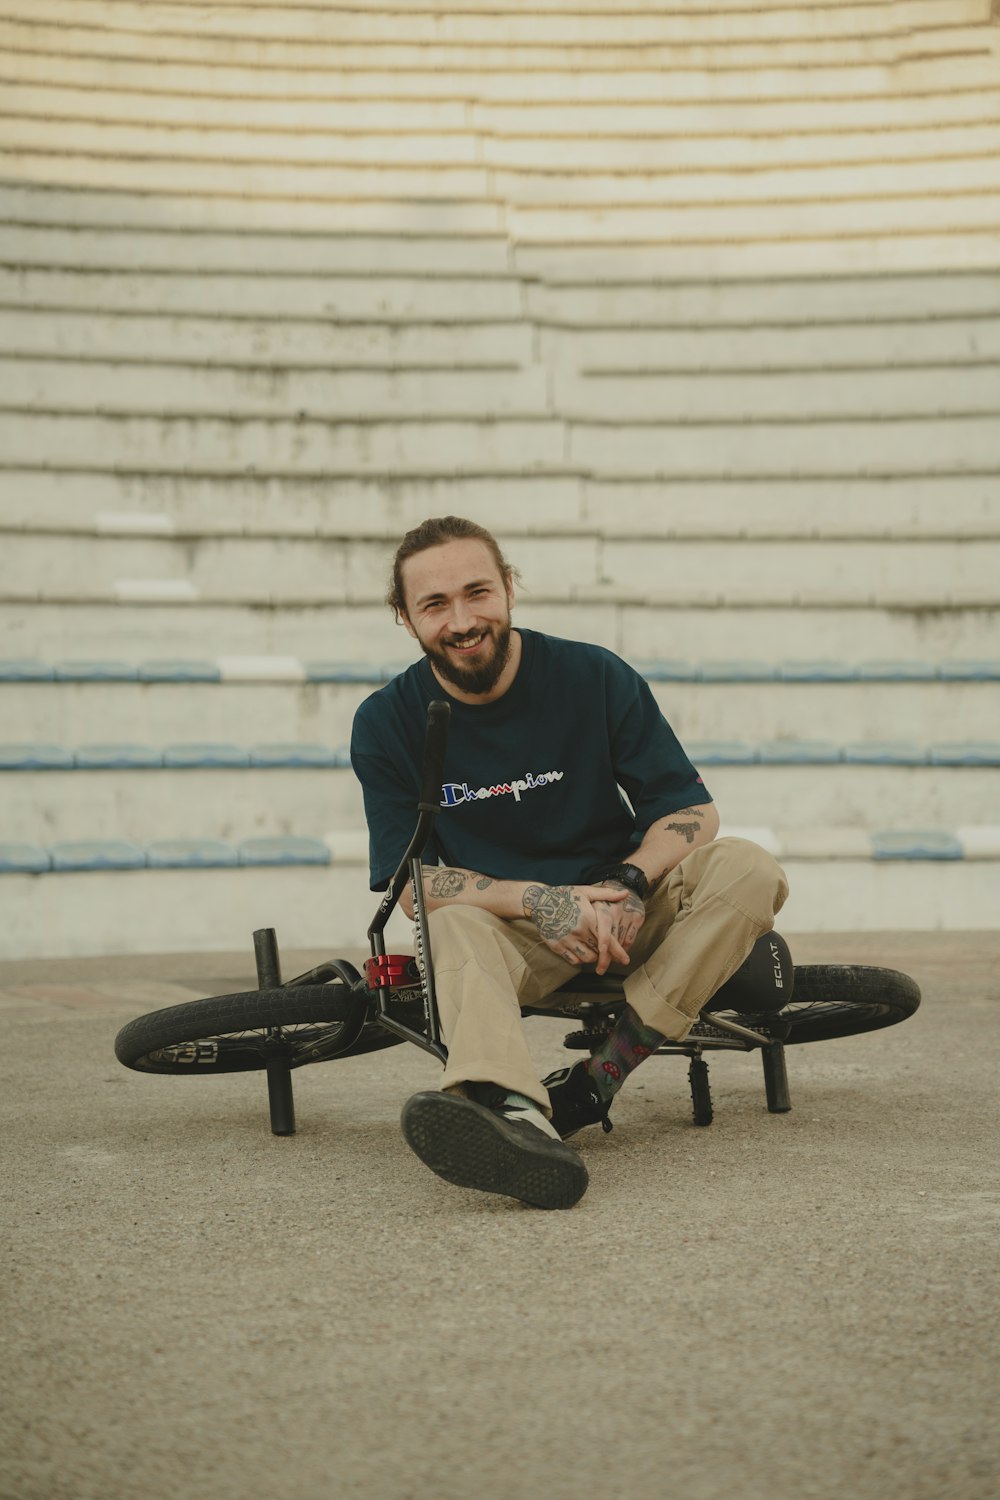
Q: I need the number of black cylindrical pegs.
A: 3